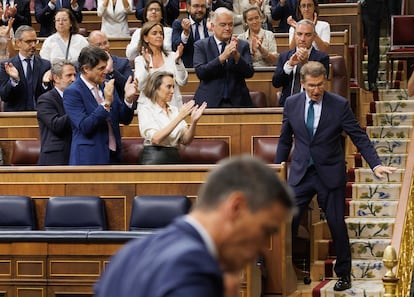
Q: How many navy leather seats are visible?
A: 3